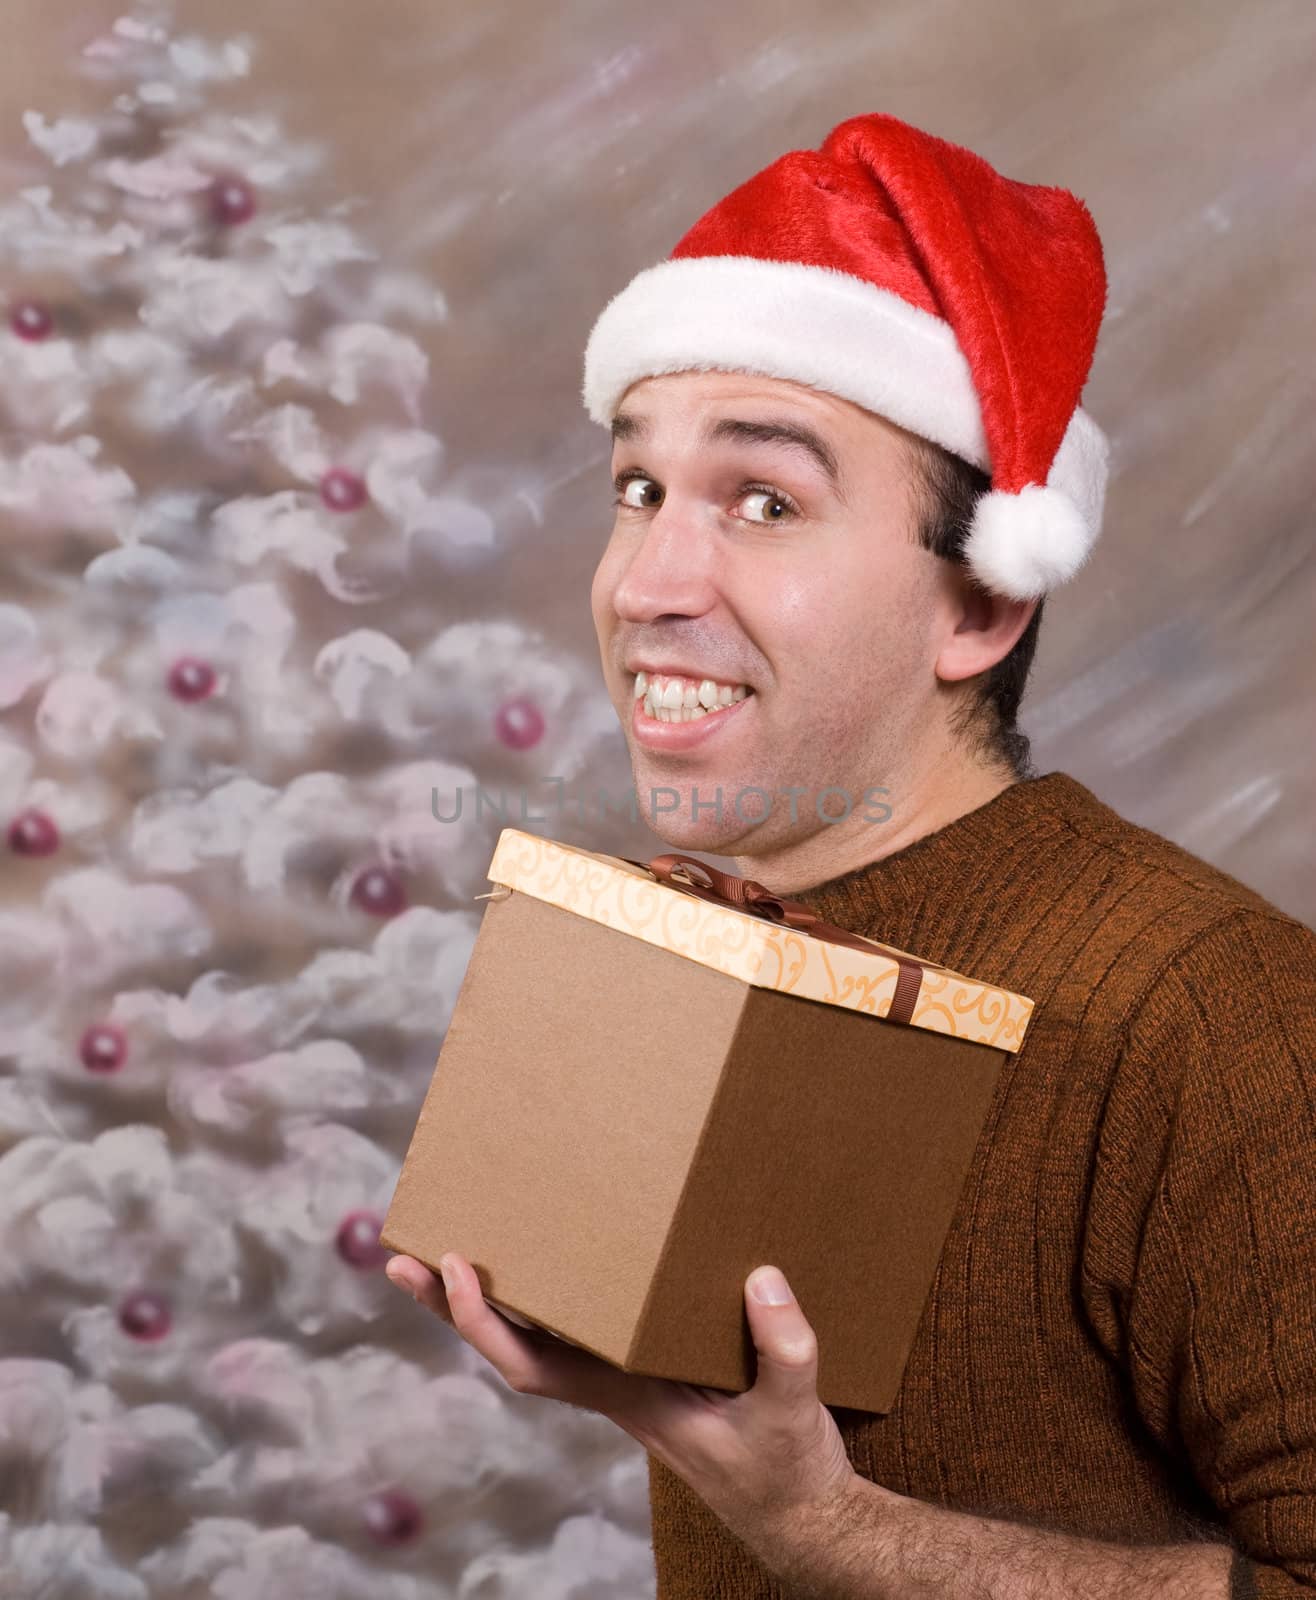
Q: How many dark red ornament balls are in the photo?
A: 11